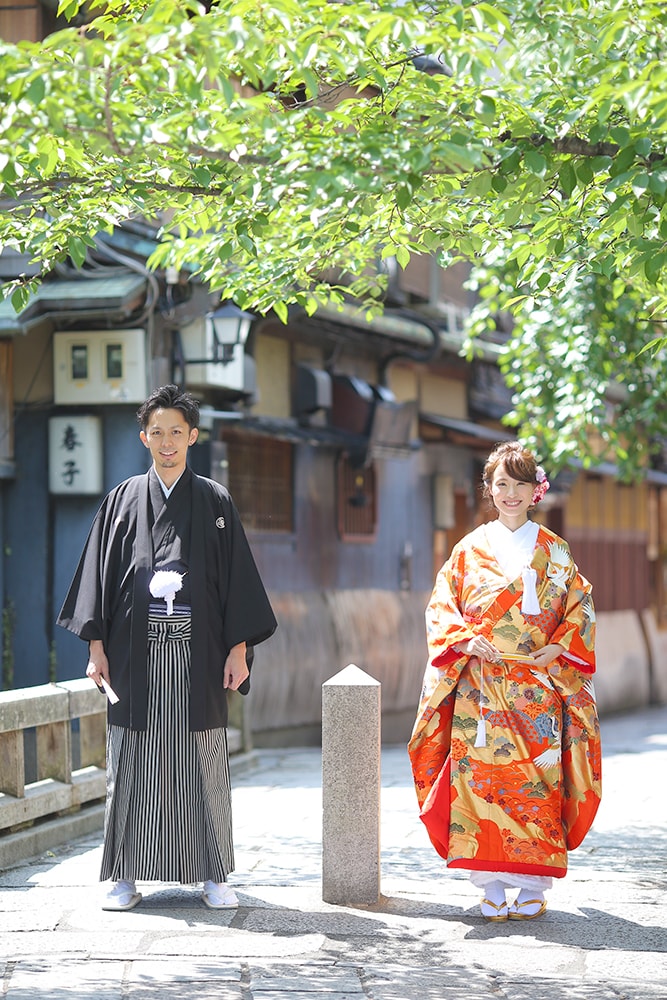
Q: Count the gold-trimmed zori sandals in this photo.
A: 2